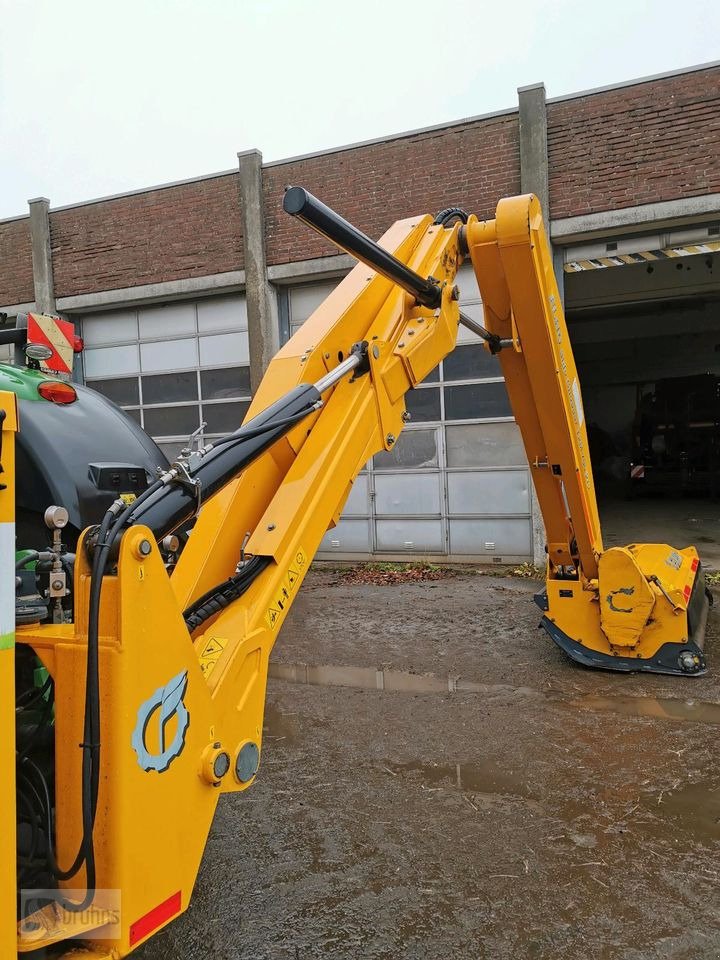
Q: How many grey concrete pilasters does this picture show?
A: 3